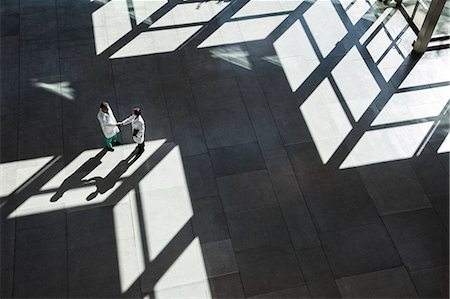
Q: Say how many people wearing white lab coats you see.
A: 2